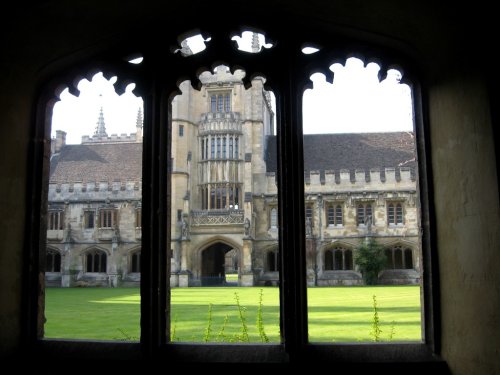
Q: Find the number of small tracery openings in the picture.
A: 4